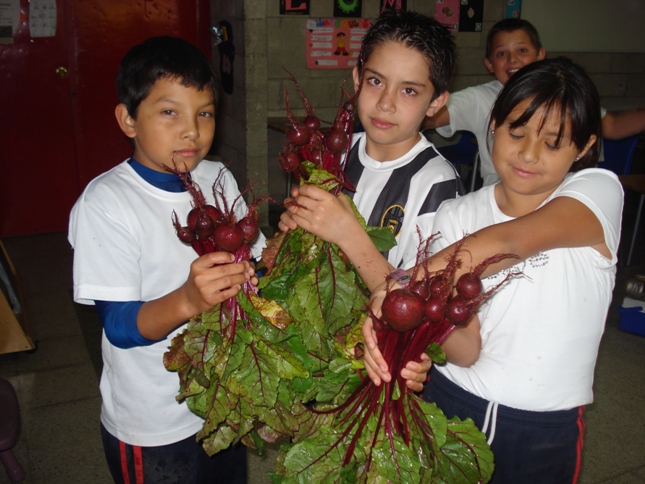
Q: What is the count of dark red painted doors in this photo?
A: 2